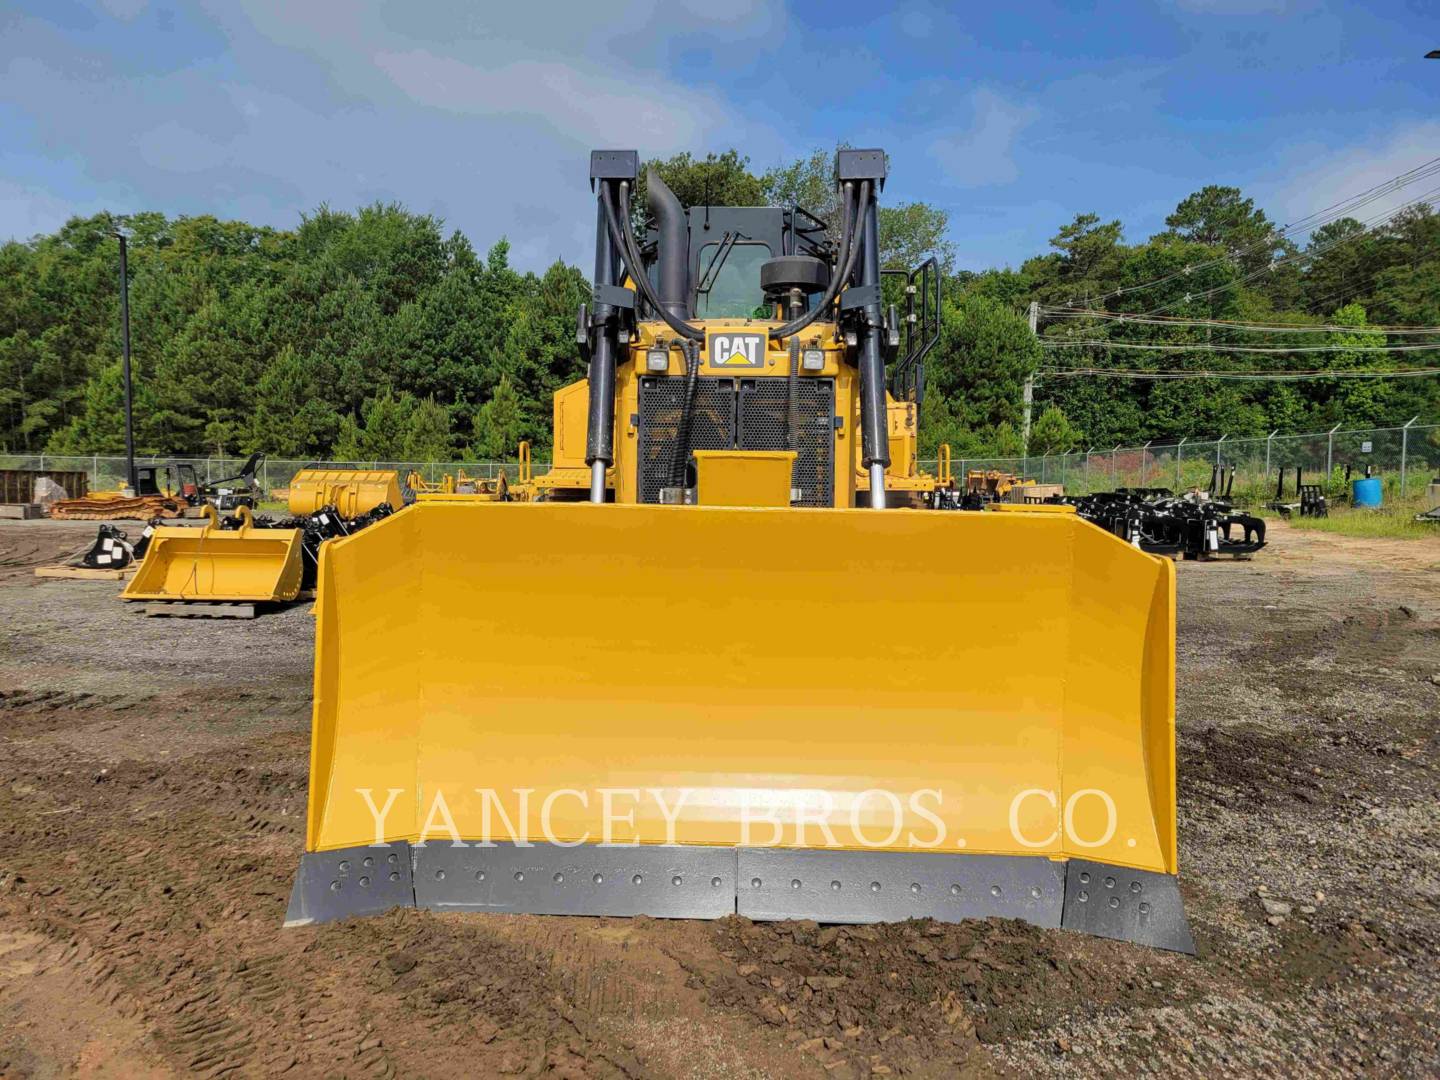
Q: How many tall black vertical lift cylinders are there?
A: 2